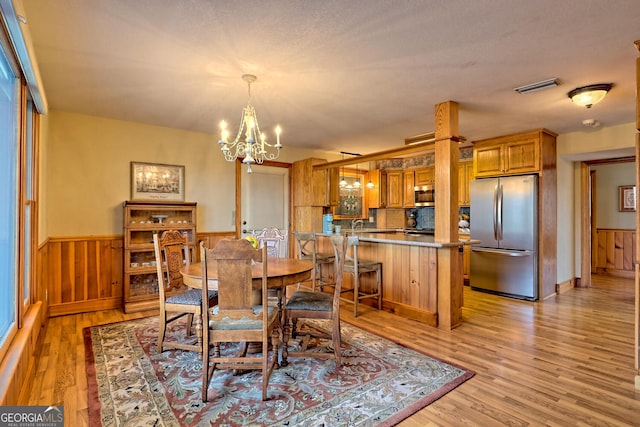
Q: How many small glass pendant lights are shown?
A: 3